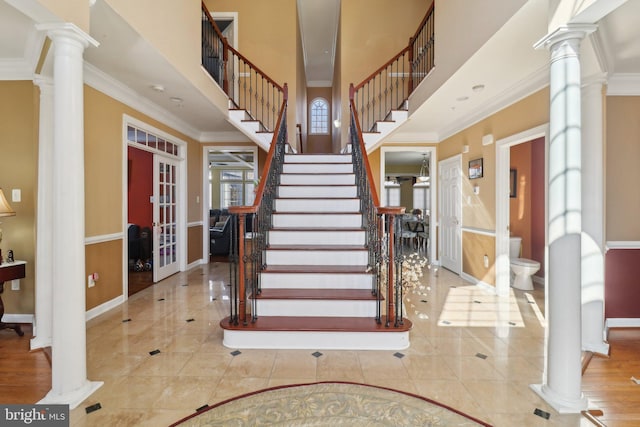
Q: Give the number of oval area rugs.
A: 1